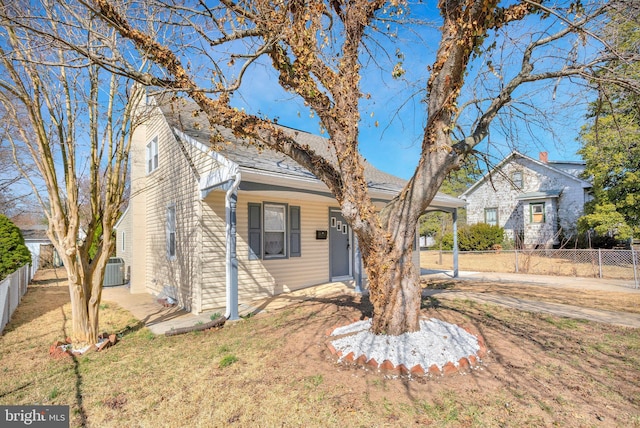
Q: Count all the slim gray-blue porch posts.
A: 3